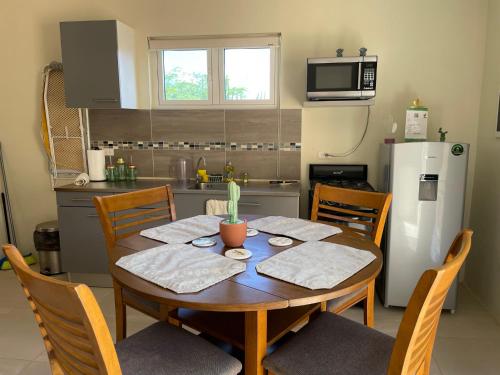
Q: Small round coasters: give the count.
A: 4